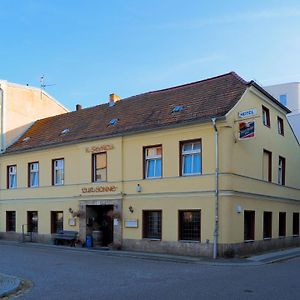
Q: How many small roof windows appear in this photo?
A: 4